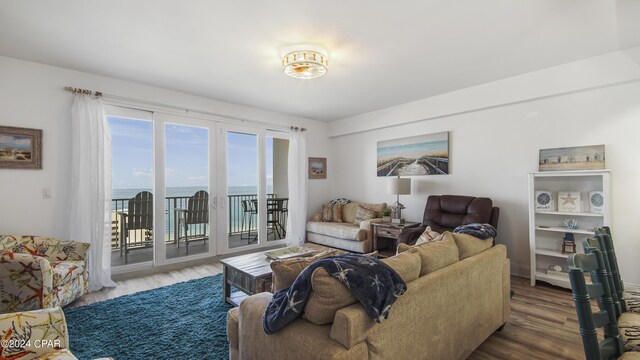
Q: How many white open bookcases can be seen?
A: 1